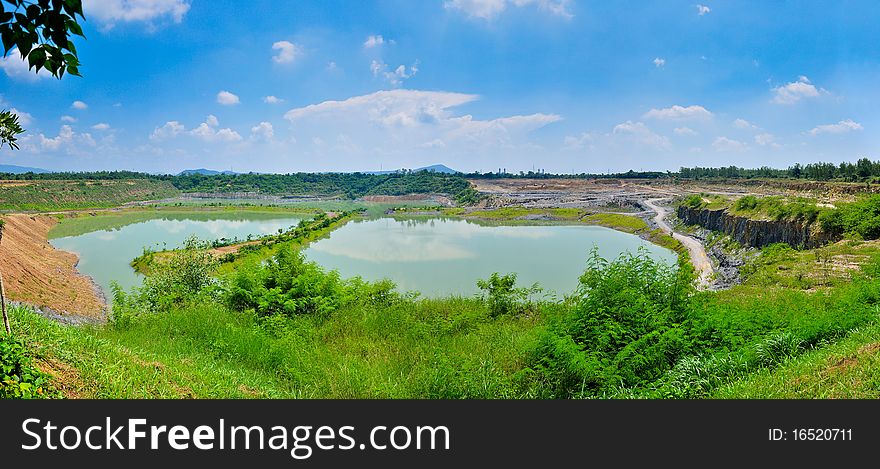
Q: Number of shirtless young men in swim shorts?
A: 0